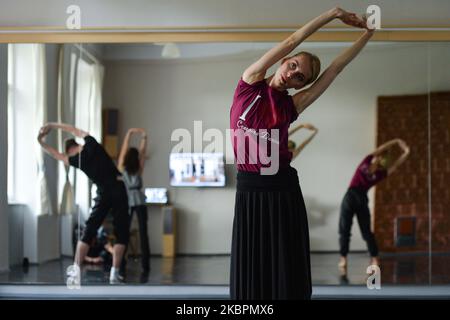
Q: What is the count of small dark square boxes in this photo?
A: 1